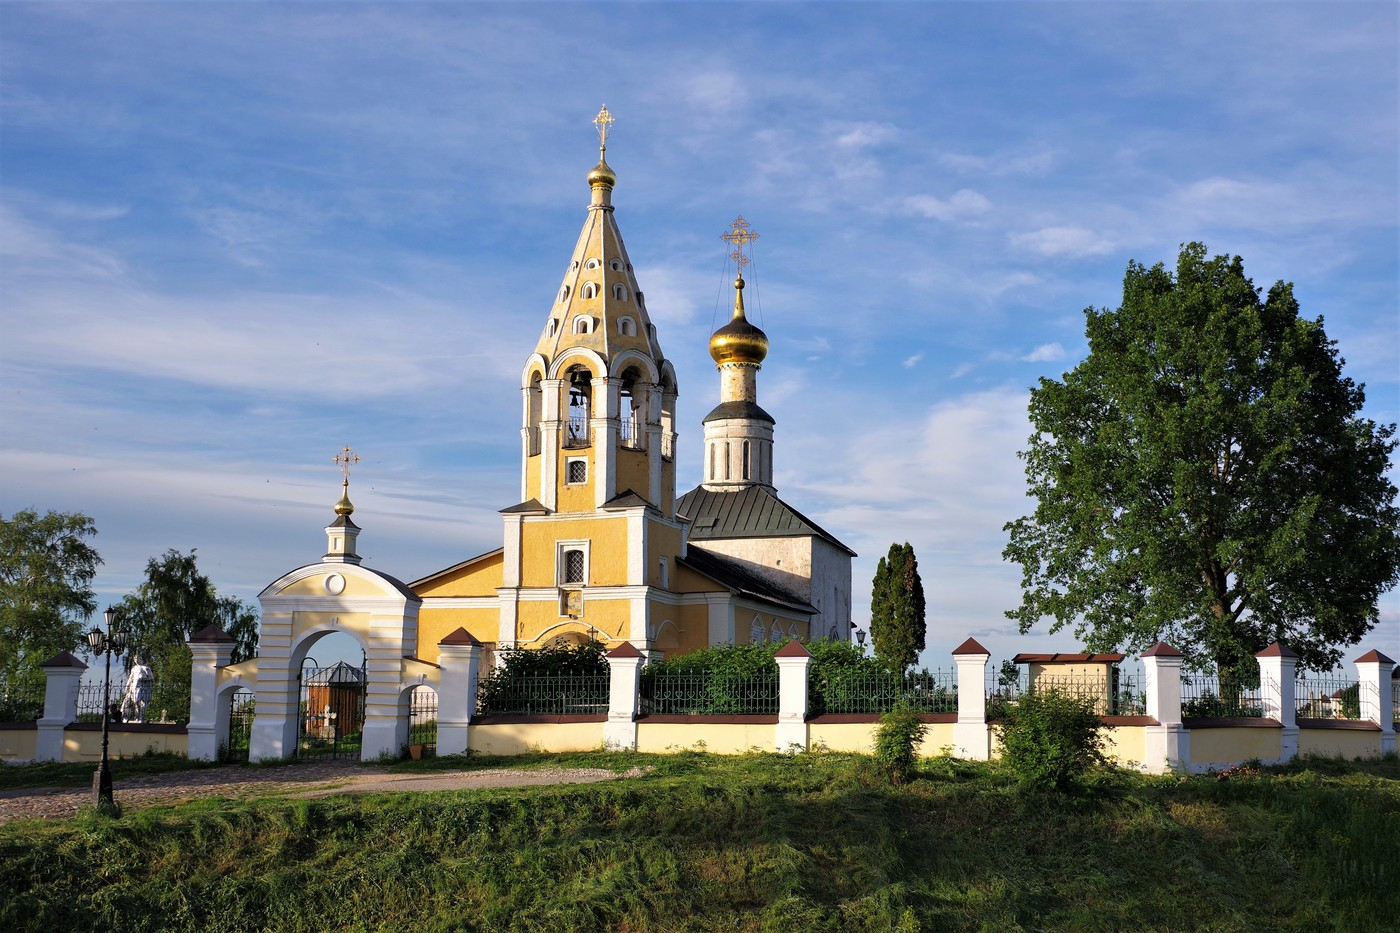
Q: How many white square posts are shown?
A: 9